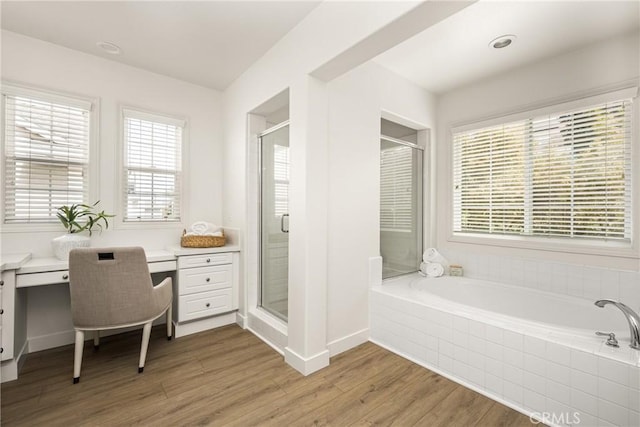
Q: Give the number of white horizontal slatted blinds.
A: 3